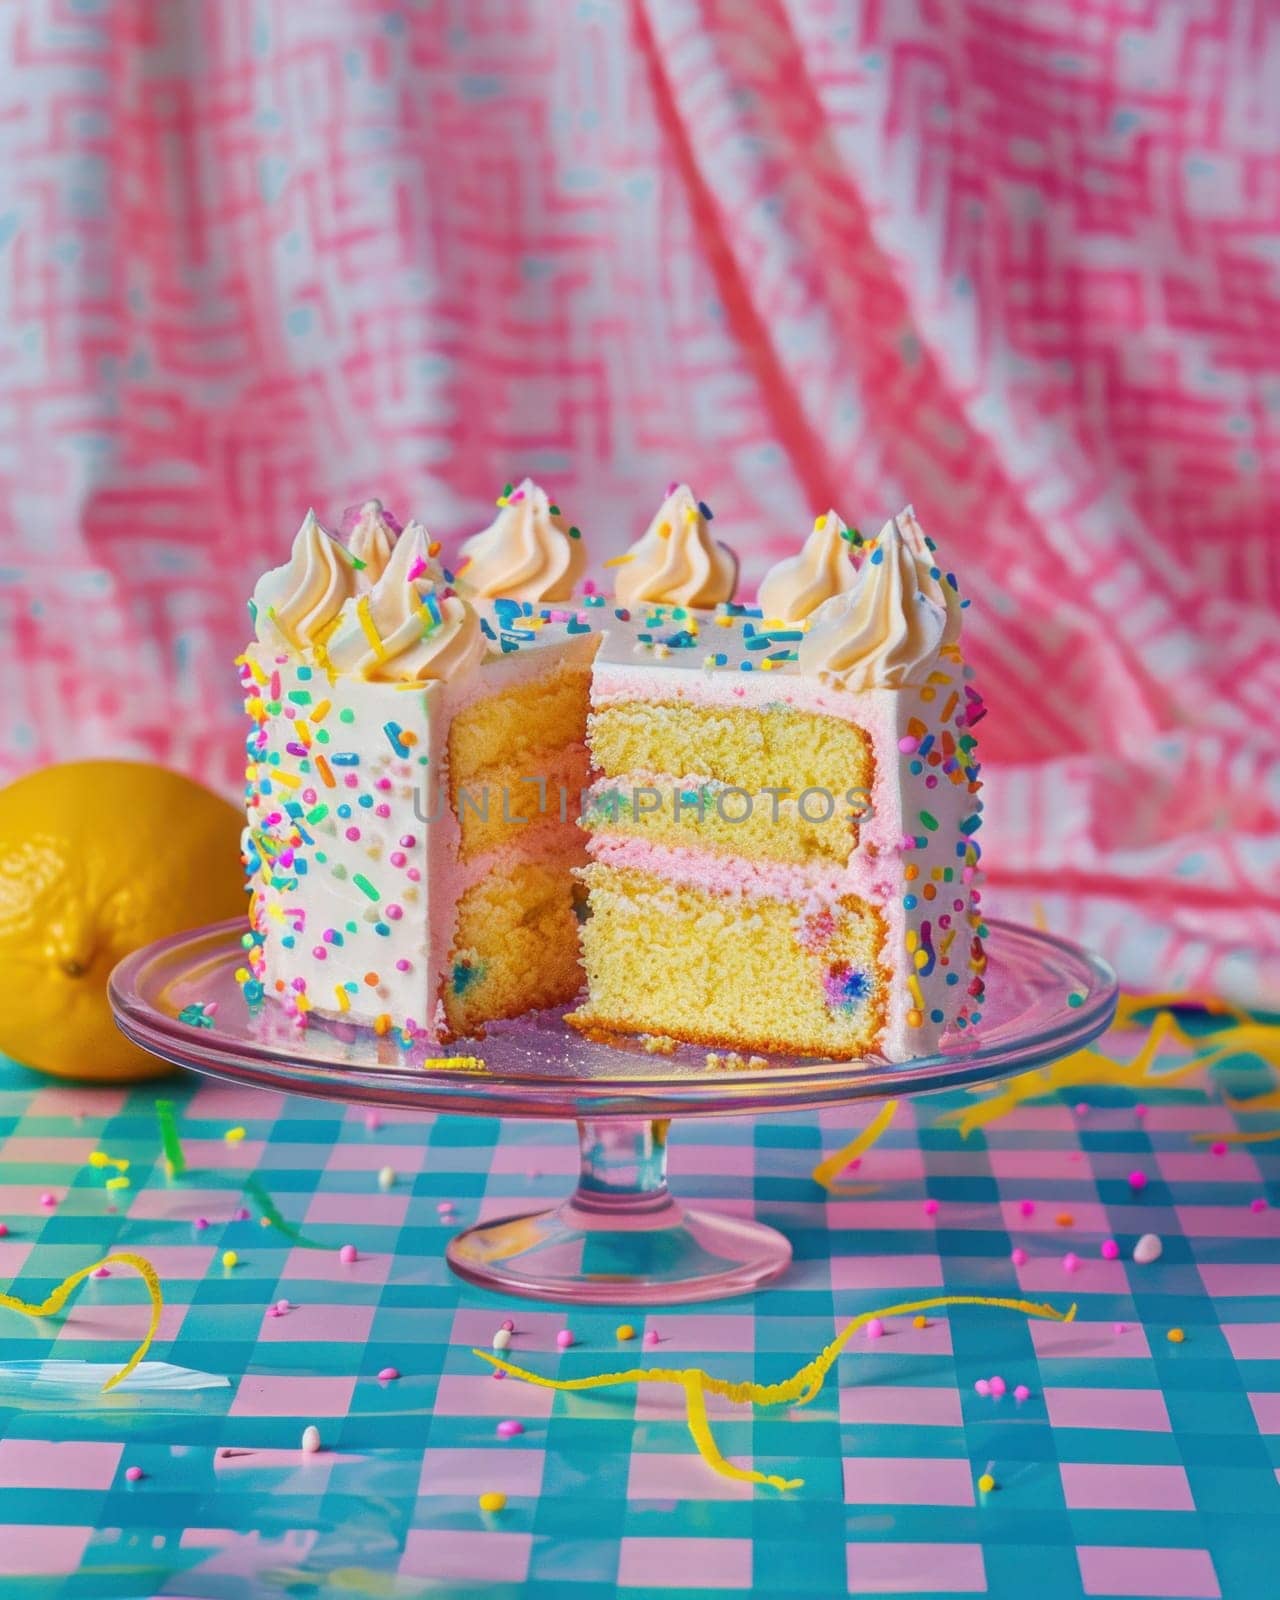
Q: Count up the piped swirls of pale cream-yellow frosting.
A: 8